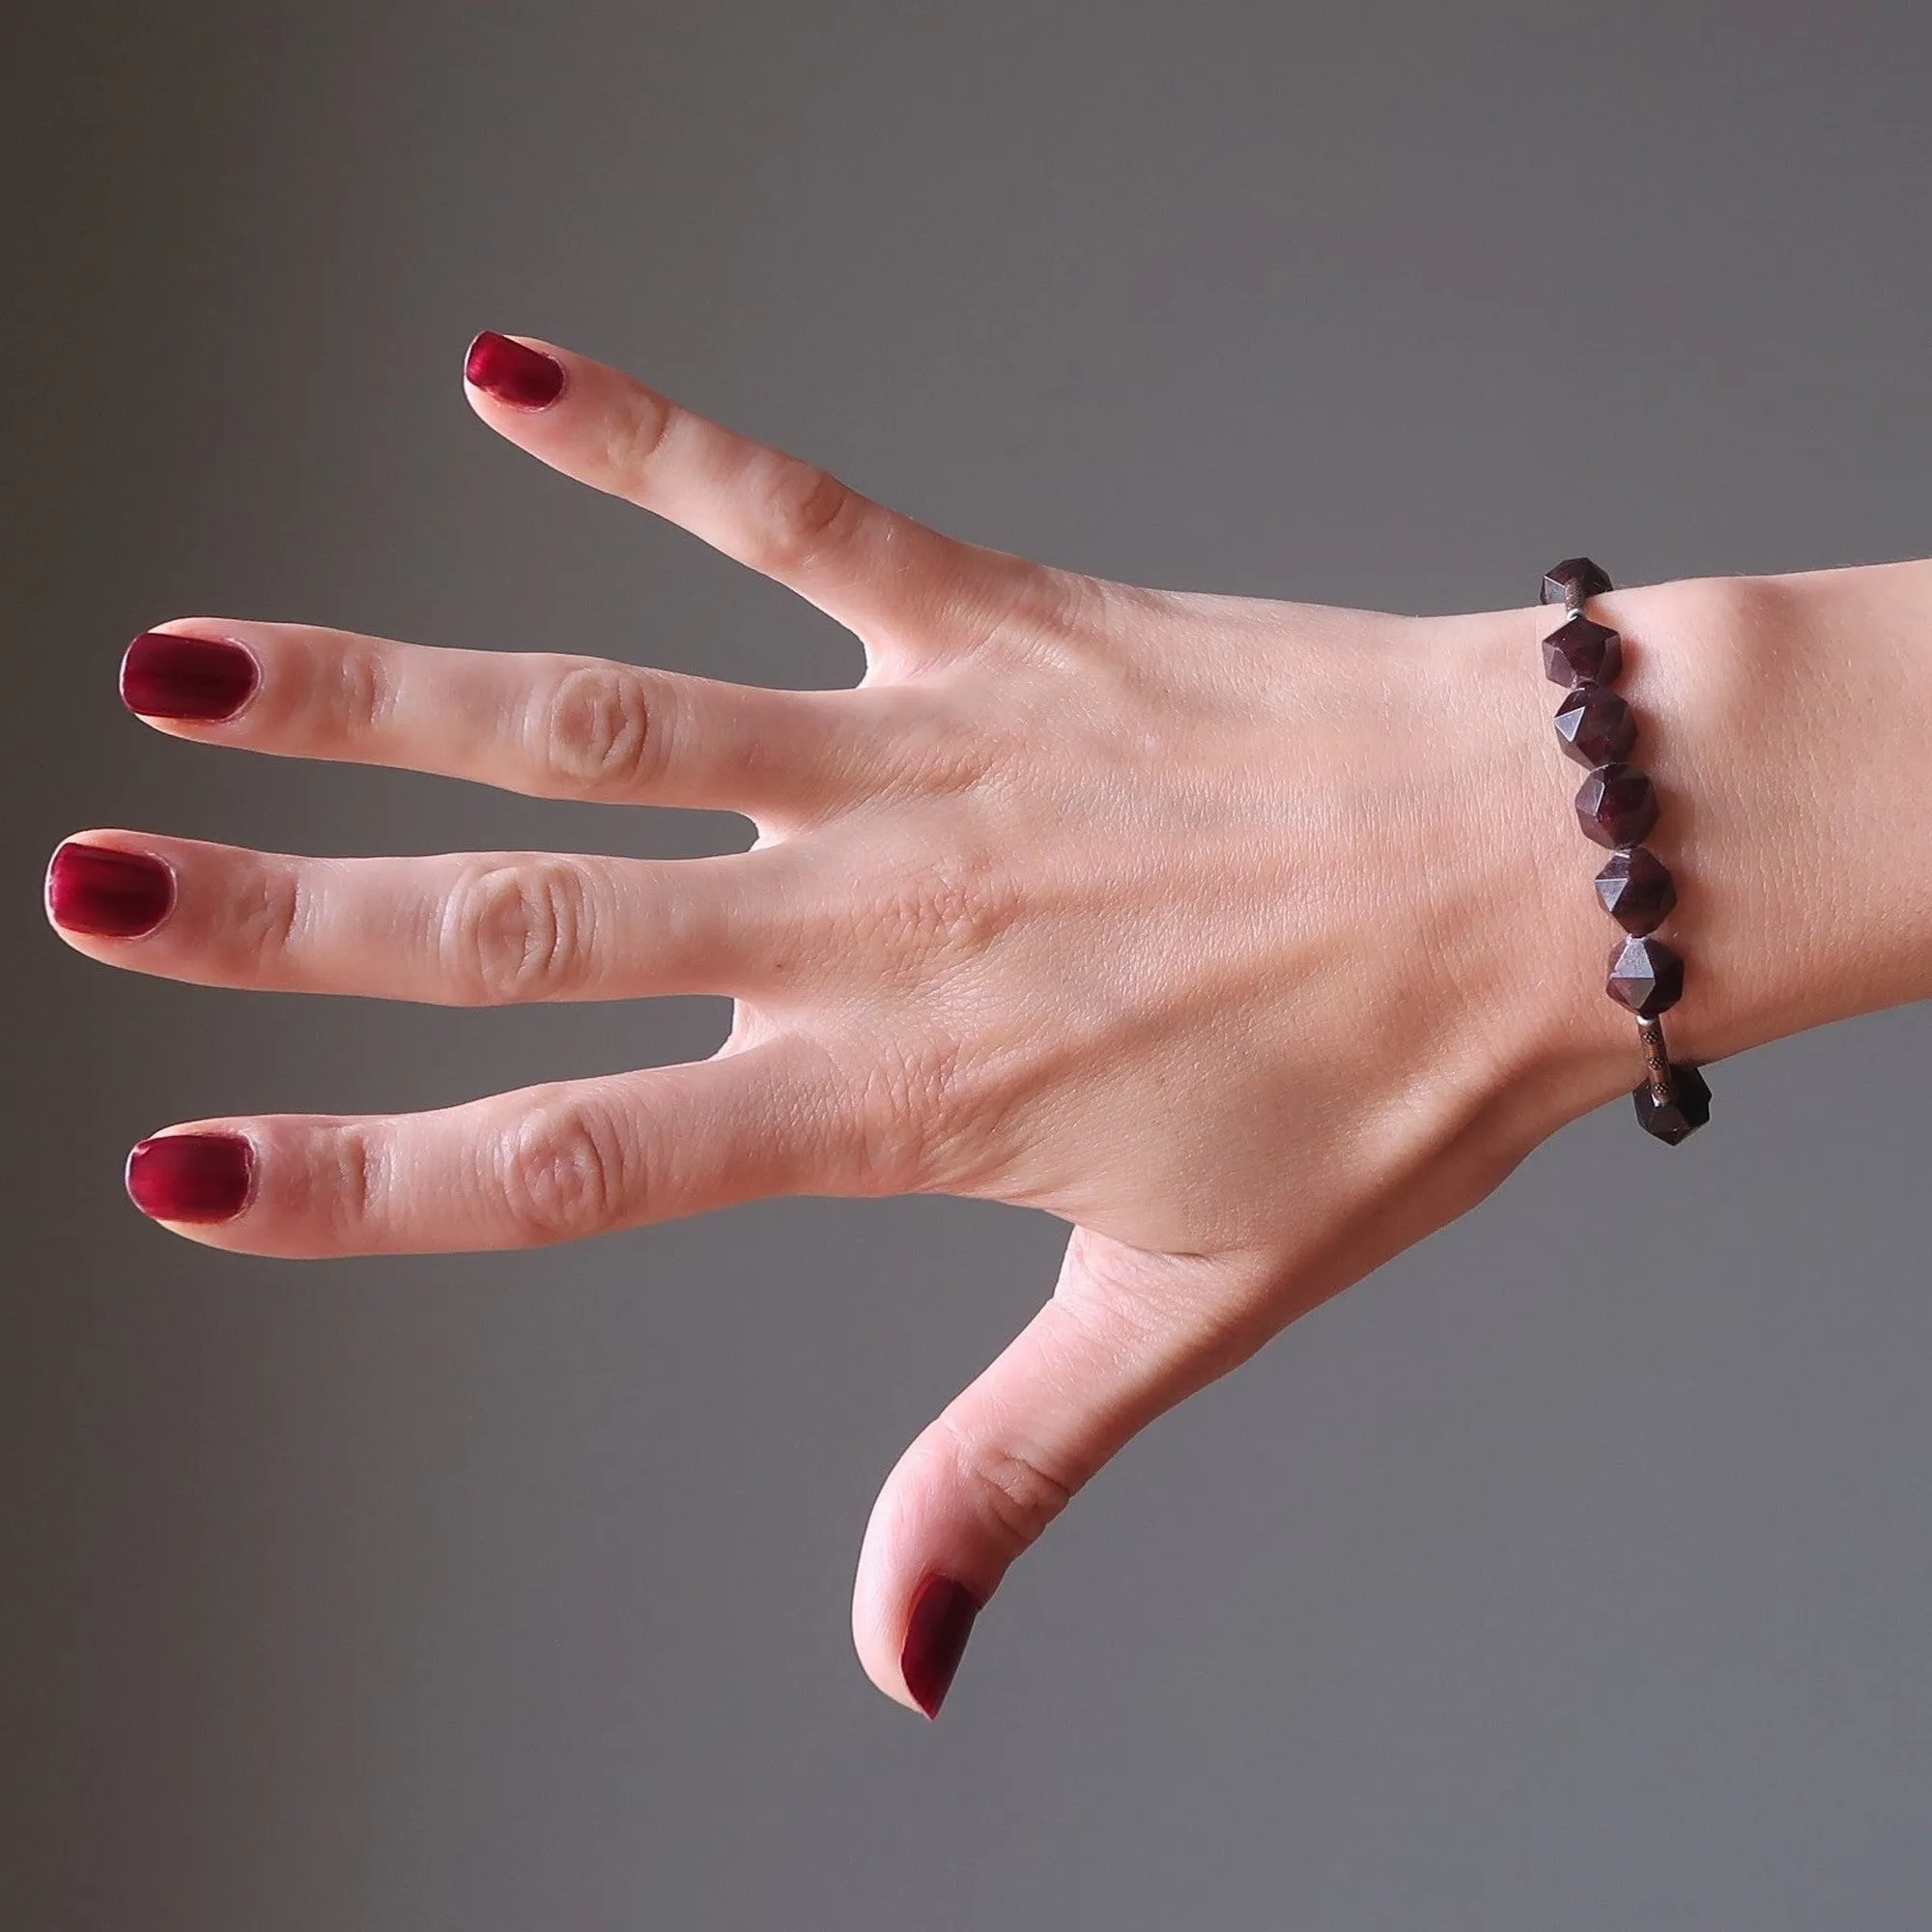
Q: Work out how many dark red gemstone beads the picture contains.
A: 7